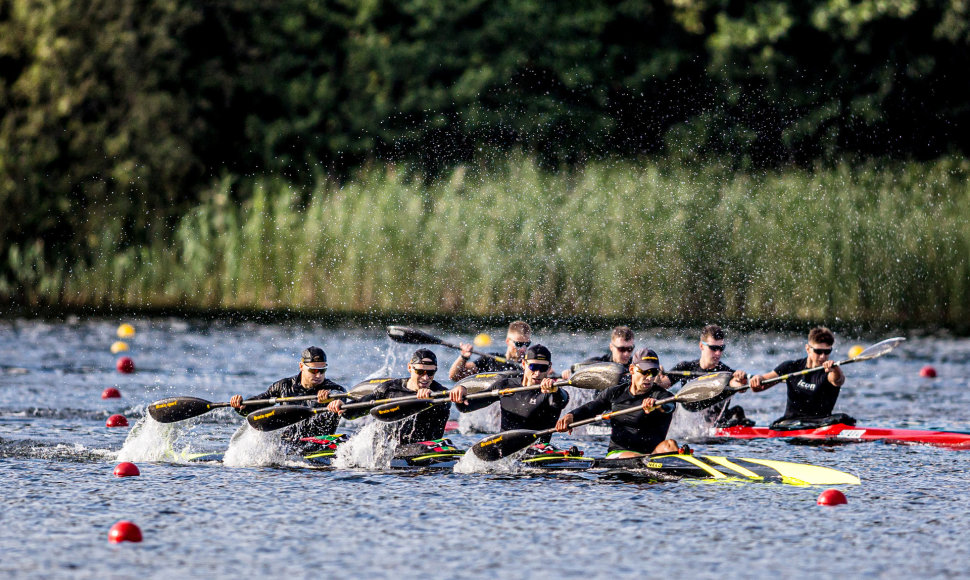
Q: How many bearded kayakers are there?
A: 1